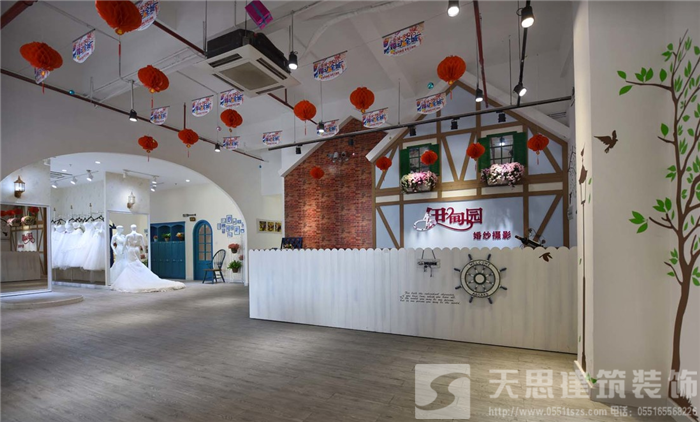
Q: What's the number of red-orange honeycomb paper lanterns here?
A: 14